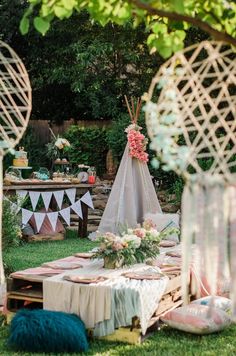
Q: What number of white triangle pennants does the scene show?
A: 12